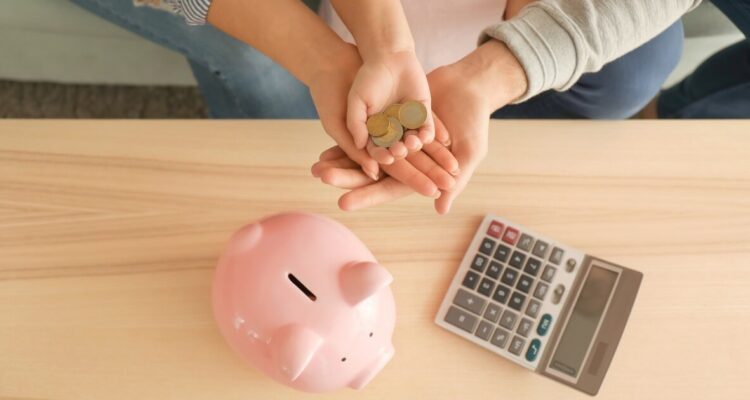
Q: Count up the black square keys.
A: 12